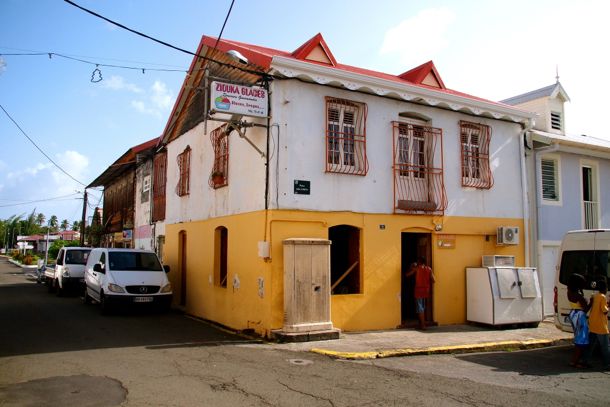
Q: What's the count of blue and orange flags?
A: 0